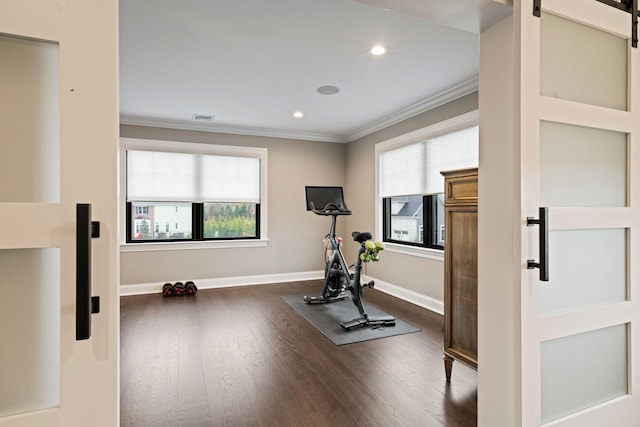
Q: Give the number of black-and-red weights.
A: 3